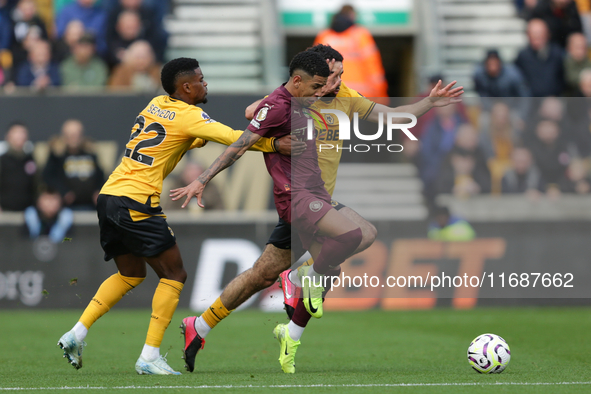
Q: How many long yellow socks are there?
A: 2